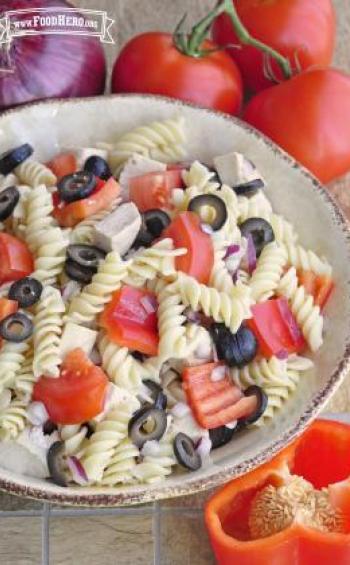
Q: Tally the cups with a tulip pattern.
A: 0